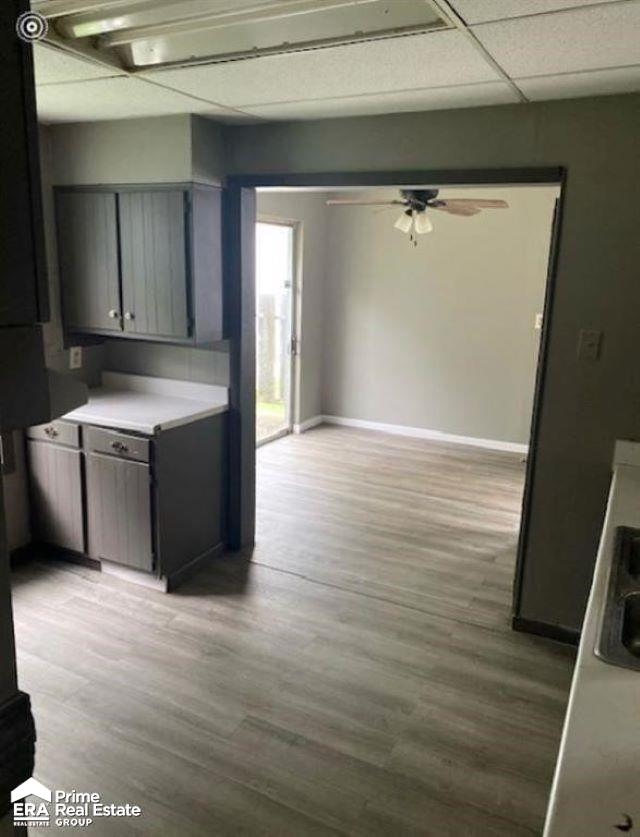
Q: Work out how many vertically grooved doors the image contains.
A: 4